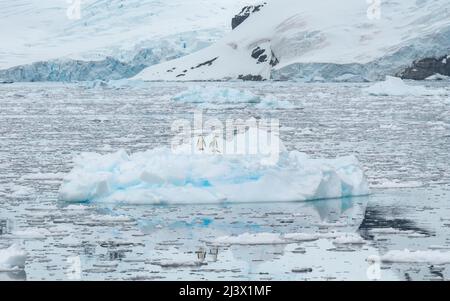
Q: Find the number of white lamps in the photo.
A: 0